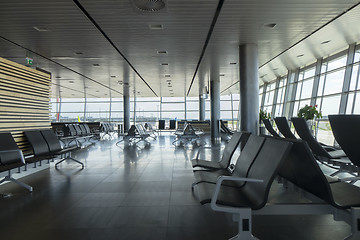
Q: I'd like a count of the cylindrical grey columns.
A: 4